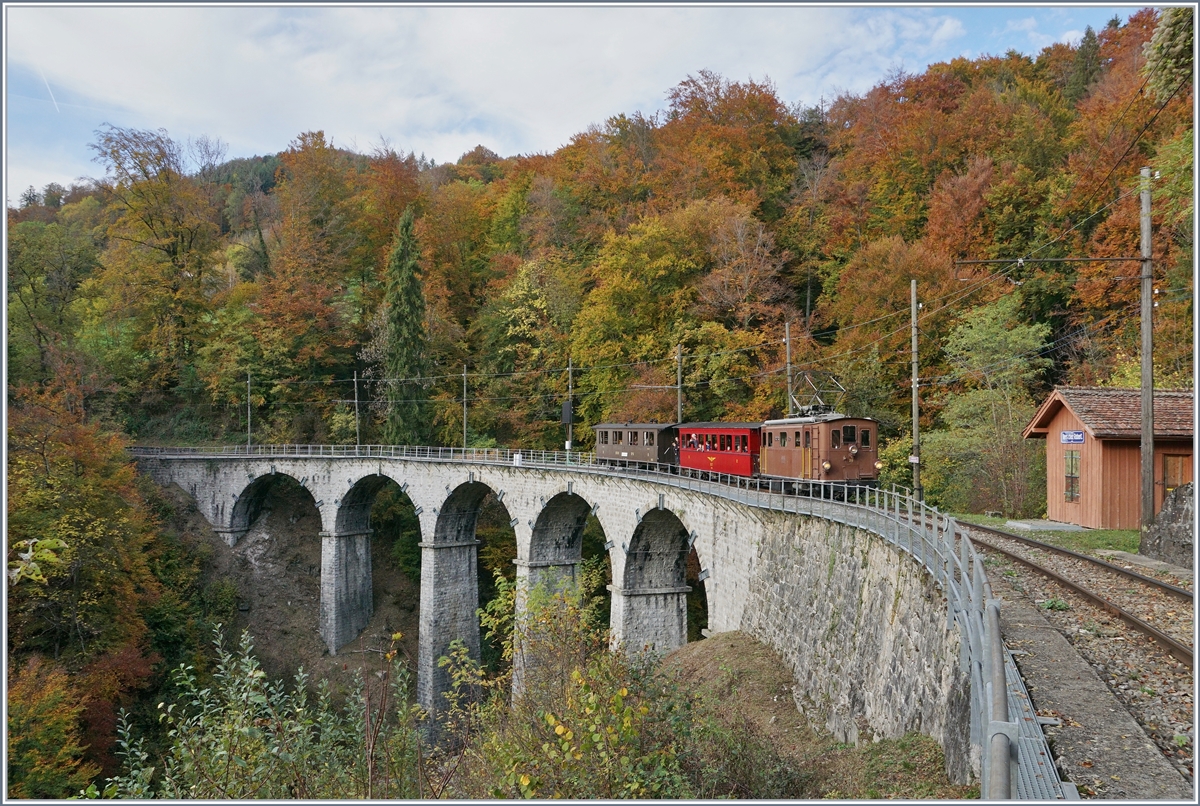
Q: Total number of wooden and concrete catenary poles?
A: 8